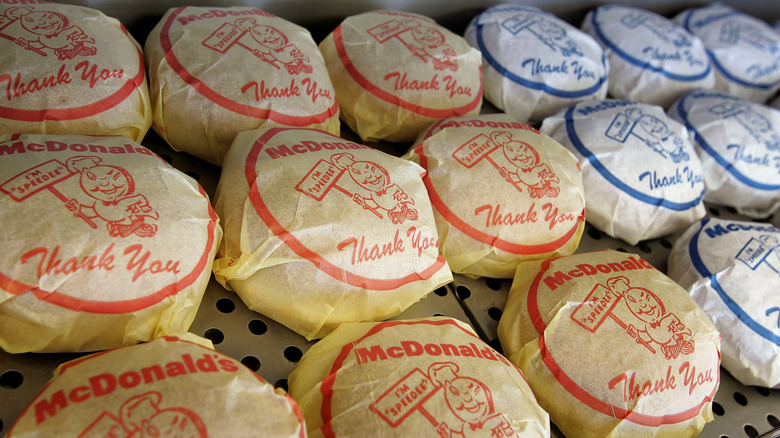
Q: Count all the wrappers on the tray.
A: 15